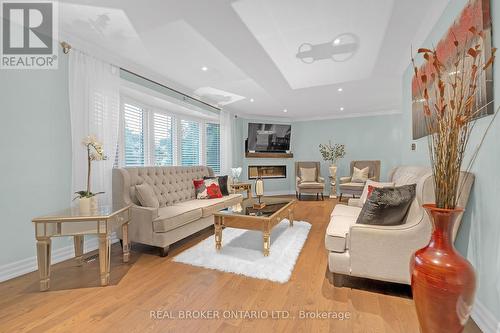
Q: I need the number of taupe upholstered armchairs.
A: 2